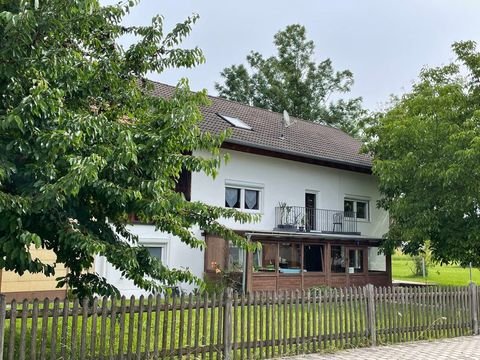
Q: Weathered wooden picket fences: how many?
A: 1